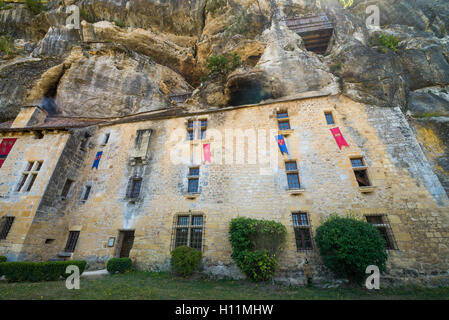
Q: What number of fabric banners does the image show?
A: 5